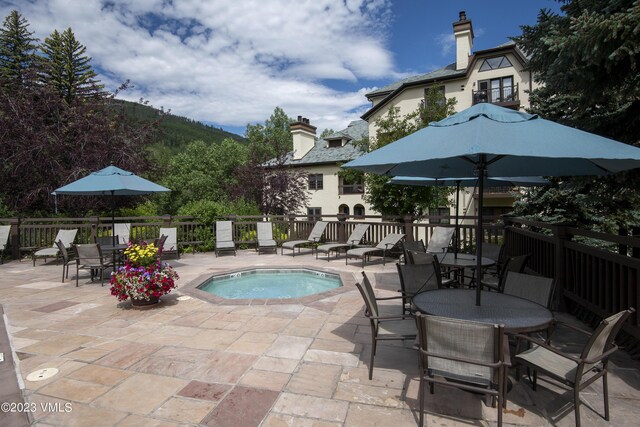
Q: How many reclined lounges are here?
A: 10